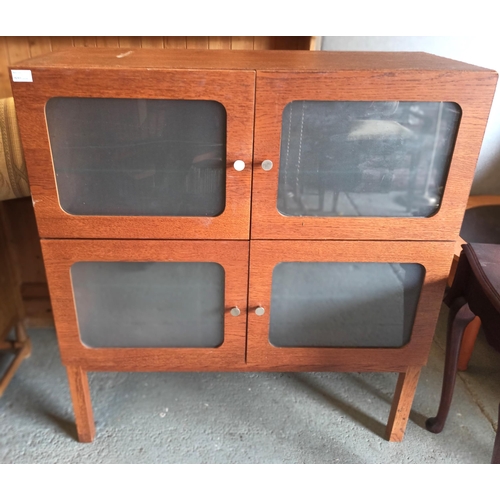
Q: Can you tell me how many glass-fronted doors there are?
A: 4